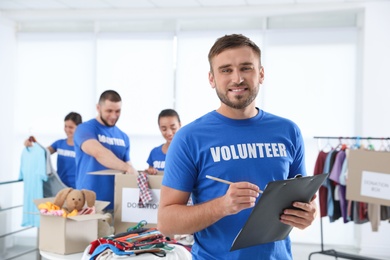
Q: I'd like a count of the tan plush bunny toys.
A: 1